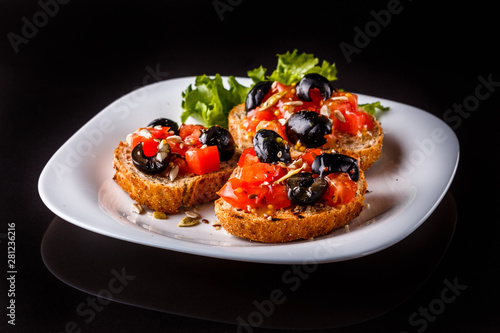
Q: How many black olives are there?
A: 9